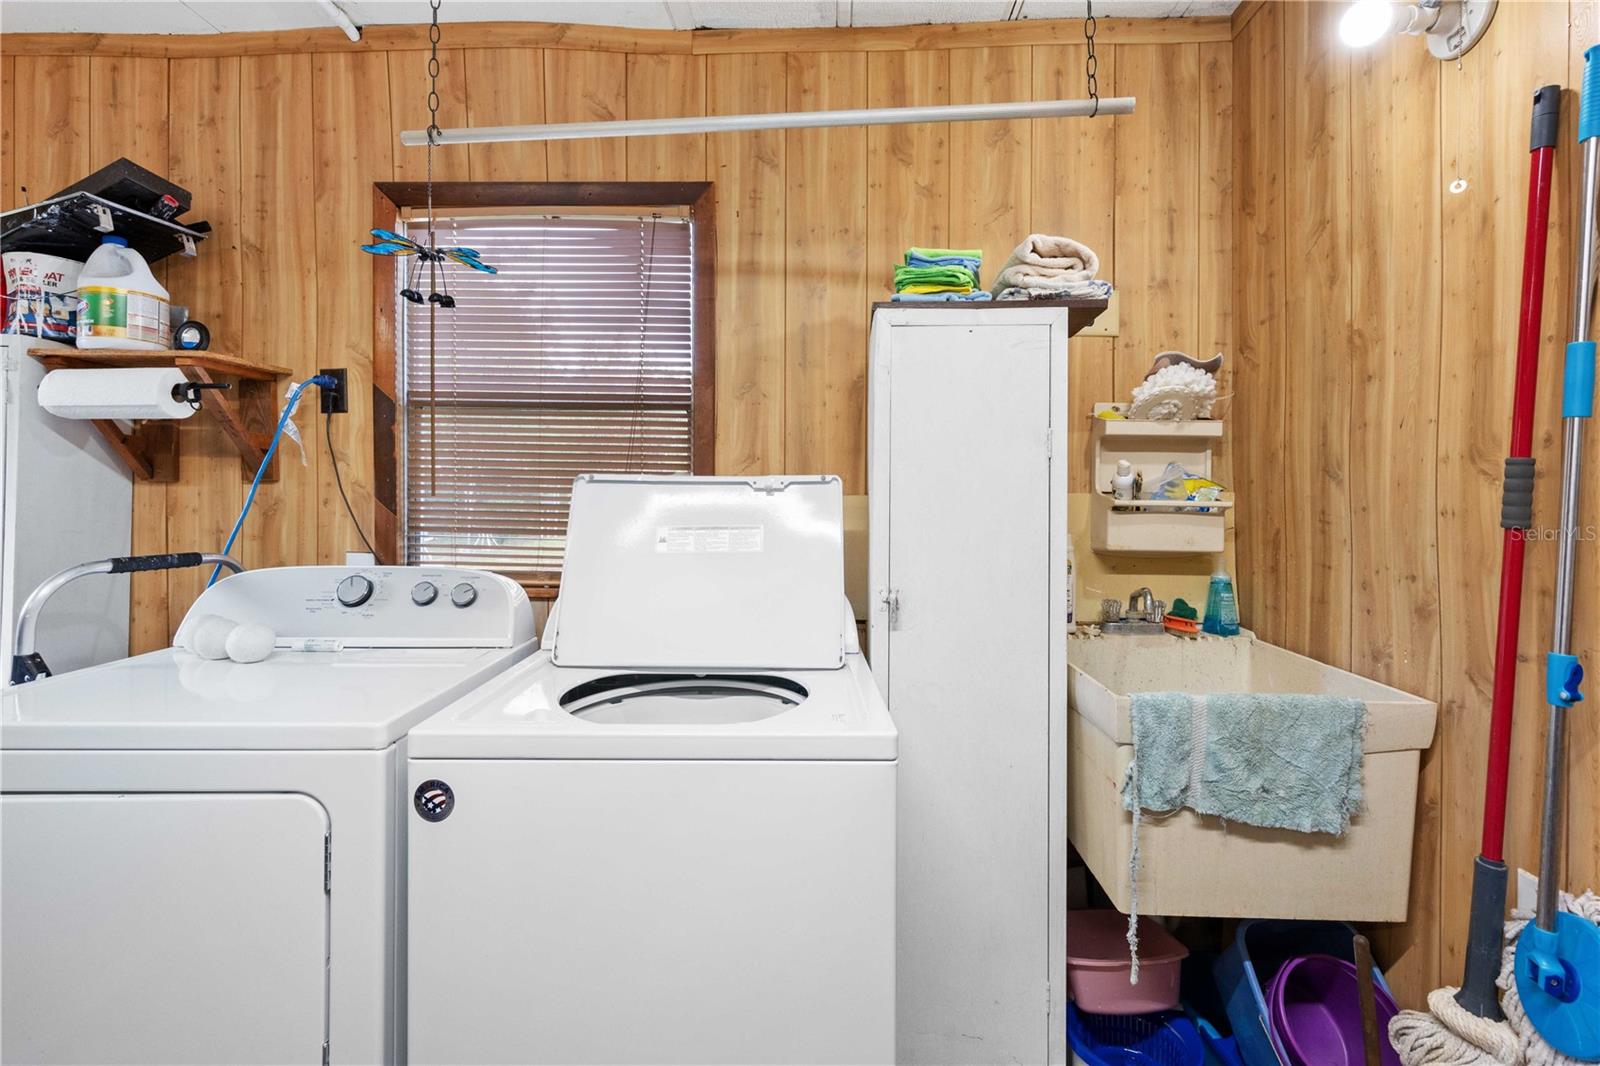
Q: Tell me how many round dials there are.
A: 3